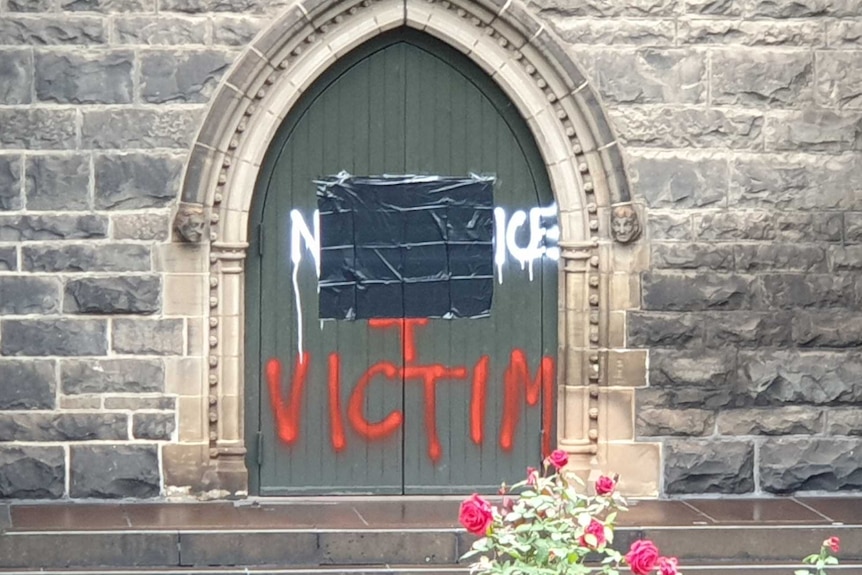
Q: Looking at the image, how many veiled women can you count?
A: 0